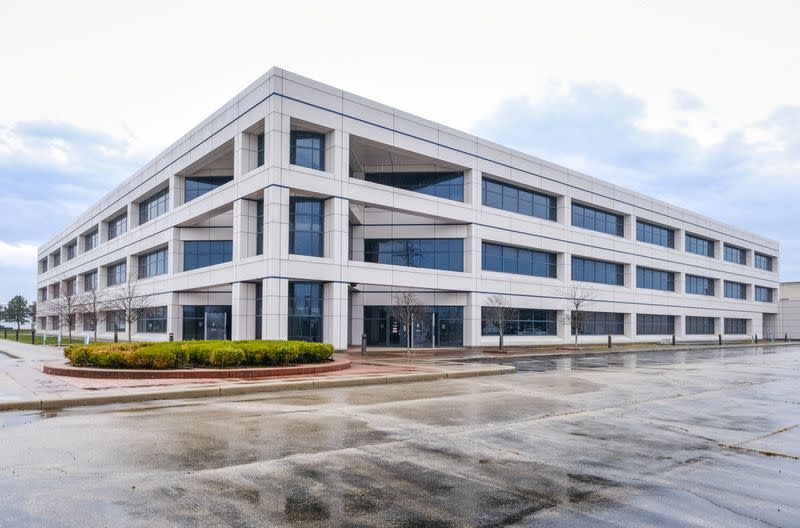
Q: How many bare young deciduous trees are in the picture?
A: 6